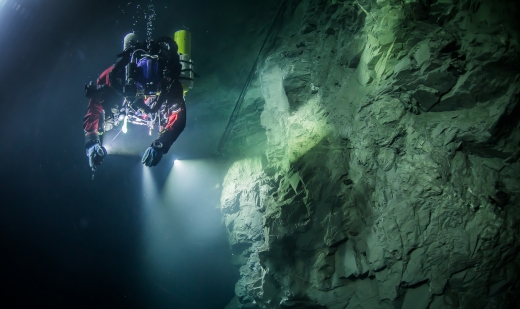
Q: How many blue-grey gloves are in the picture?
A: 2